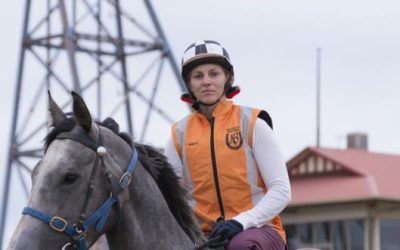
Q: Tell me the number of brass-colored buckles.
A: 2